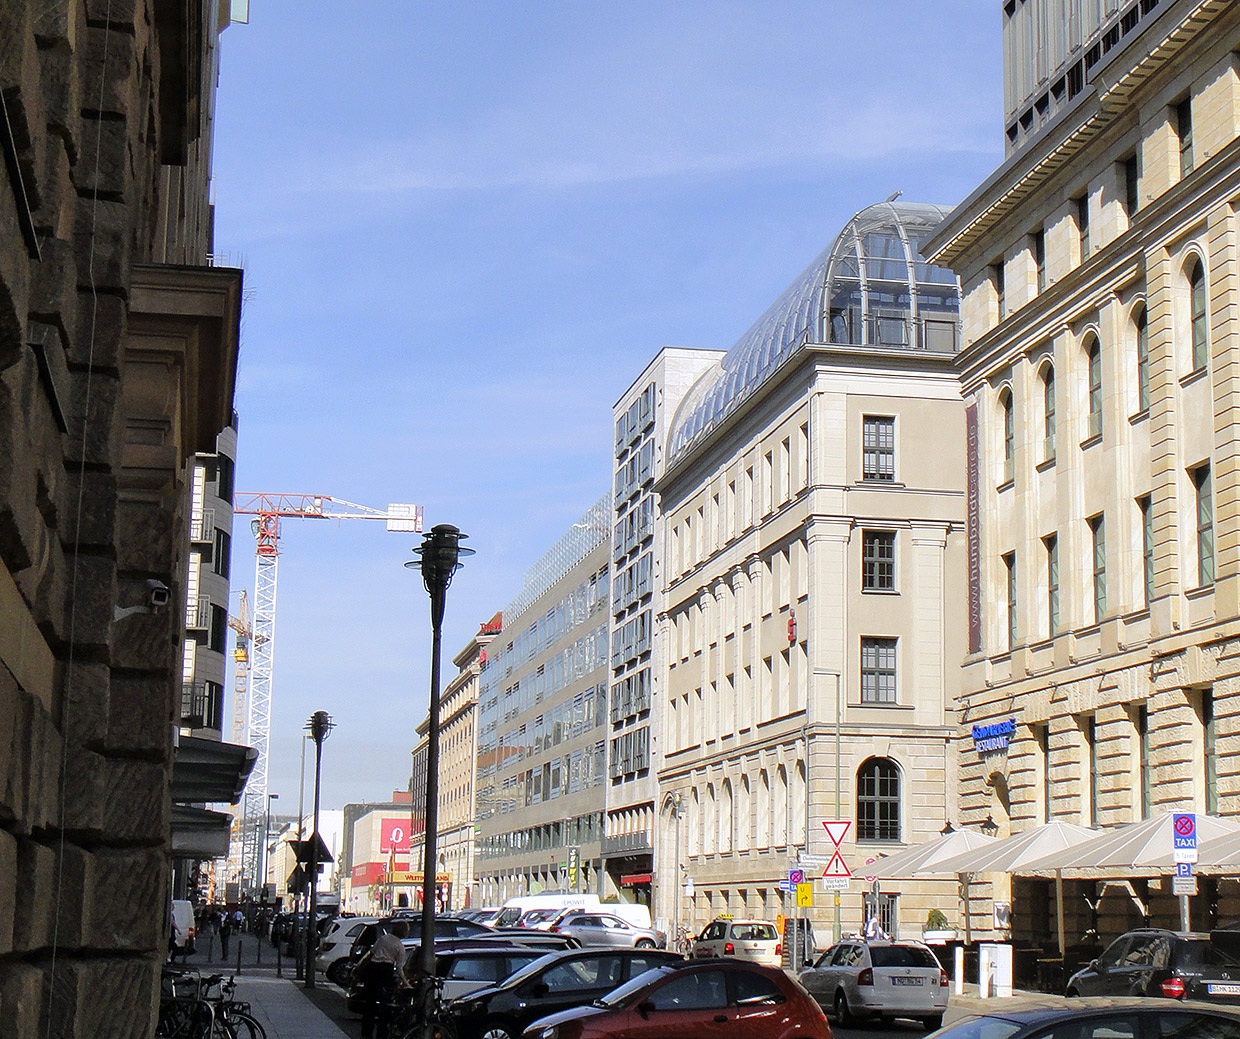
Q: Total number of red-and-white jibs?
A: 1